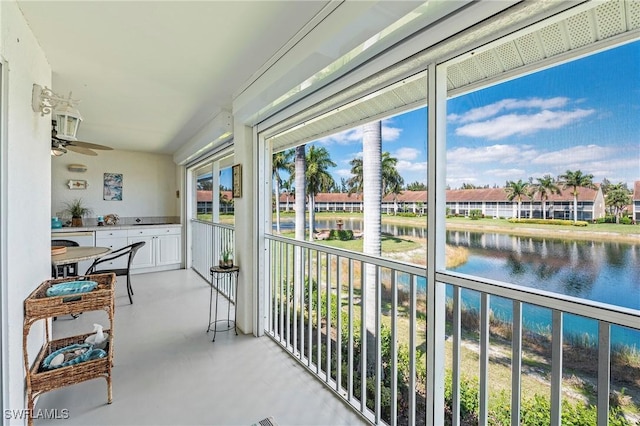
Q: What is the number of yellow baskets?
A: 2